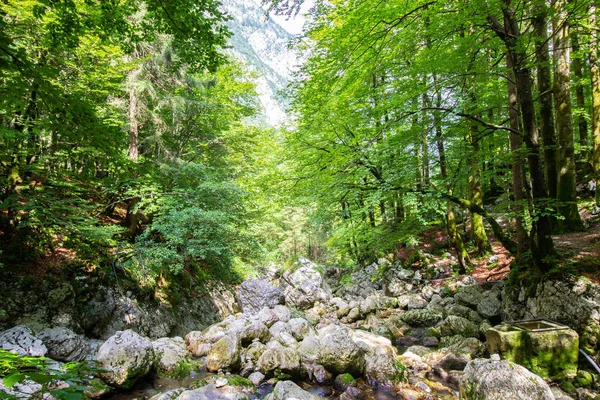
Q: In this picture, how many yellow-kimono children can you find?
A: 0